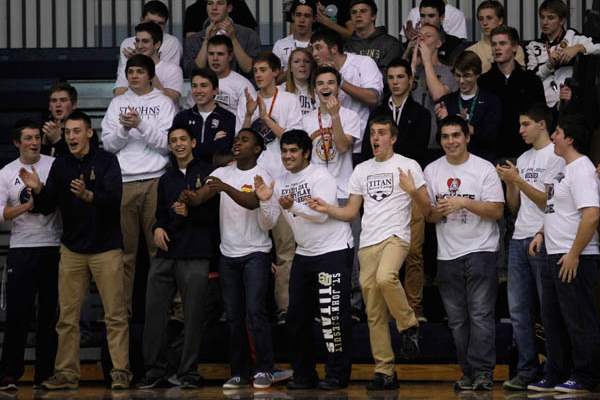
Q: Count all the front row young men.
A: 9